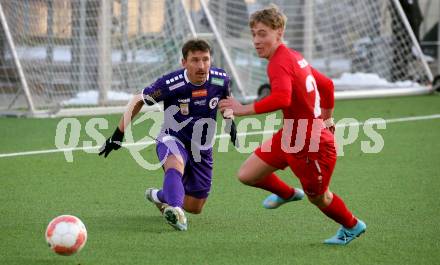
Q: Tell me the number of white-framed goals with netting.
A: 2